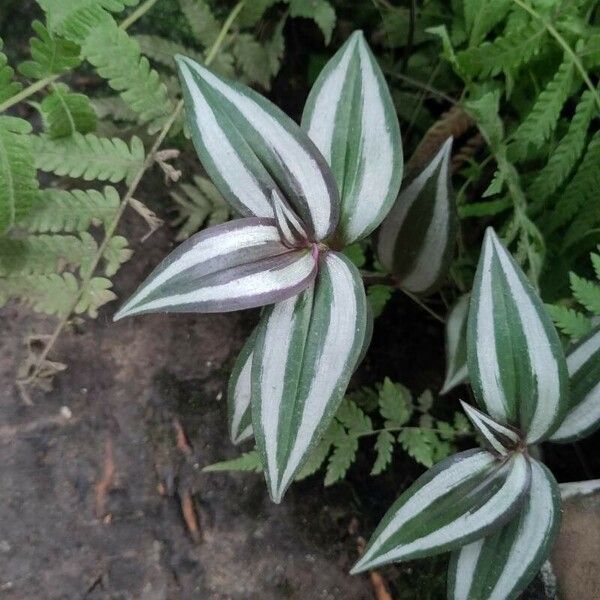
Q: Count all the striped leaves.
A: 13